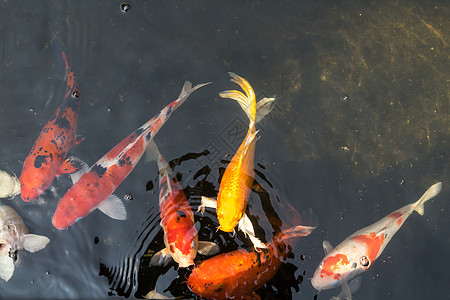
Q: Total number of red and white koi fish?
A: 3